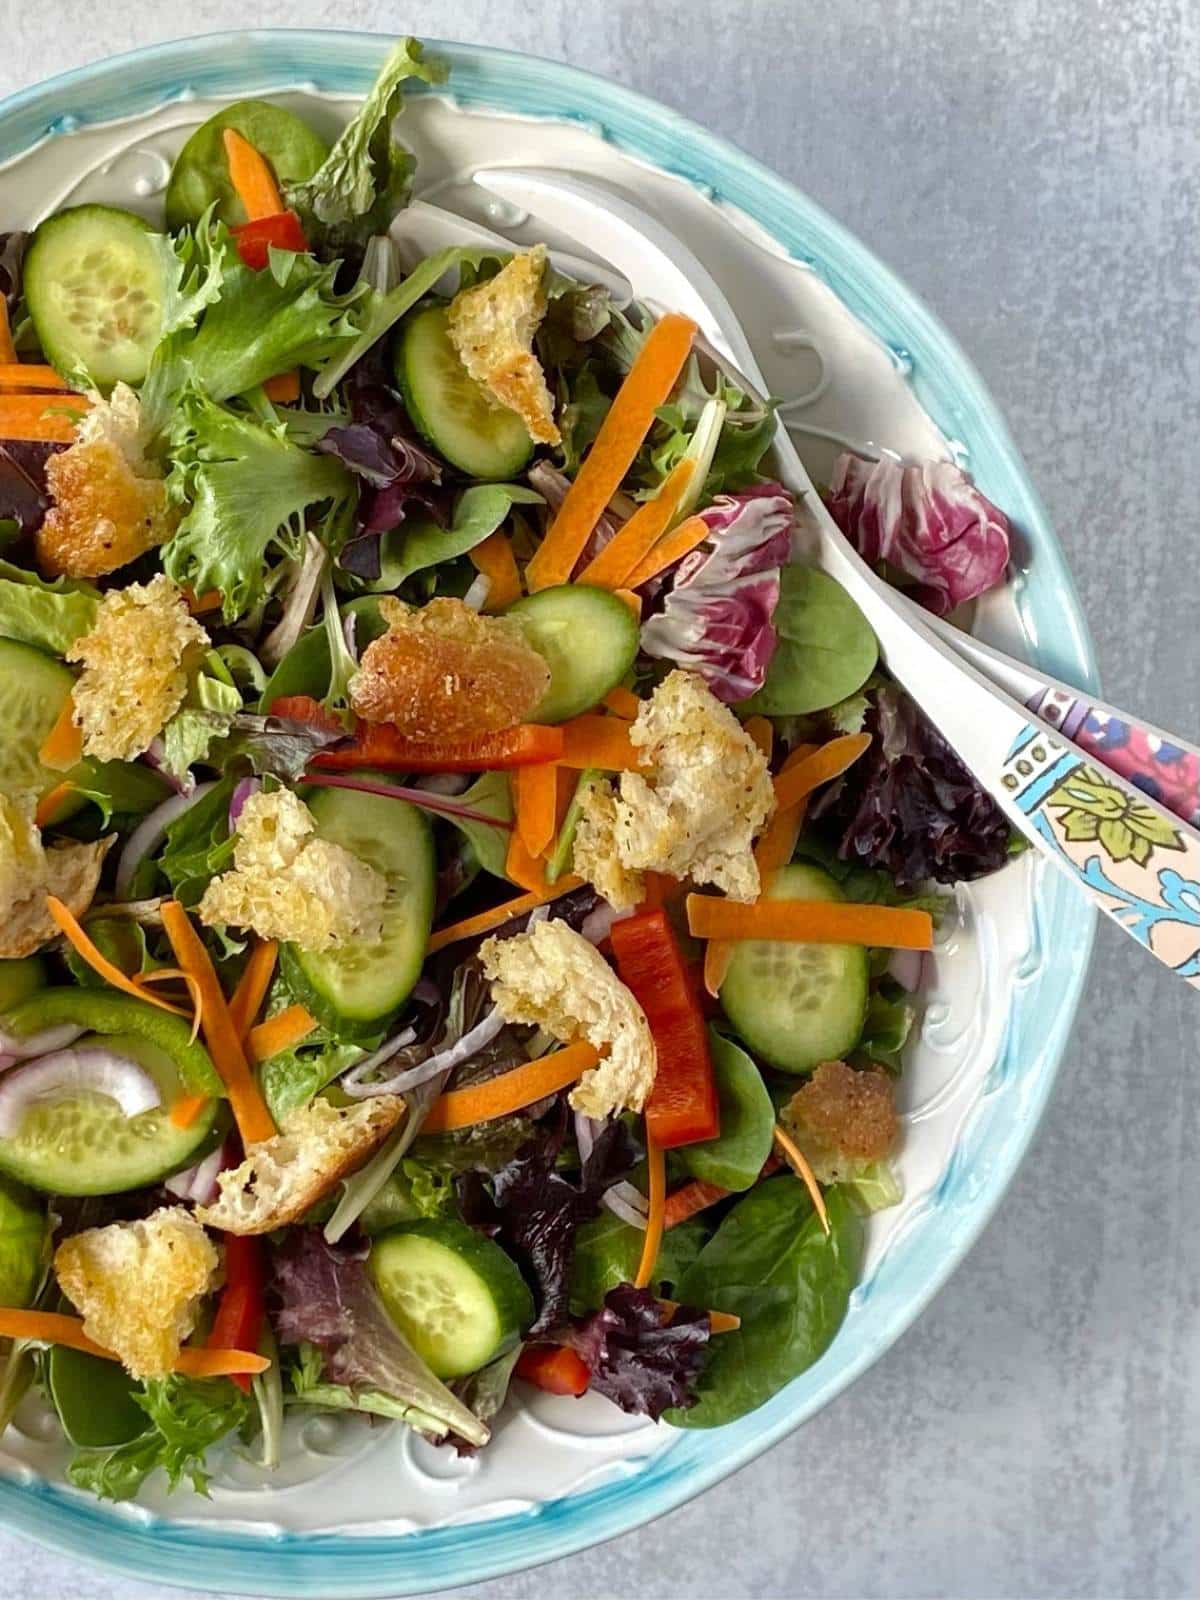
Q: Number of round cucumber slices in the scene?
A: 8